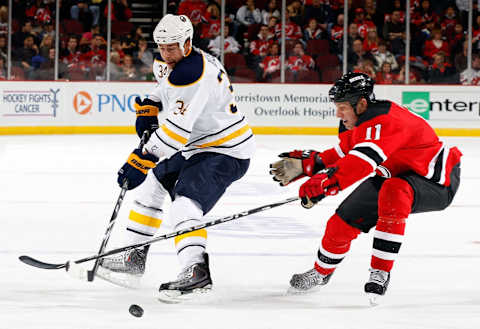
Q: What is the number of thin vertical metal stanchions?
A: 9